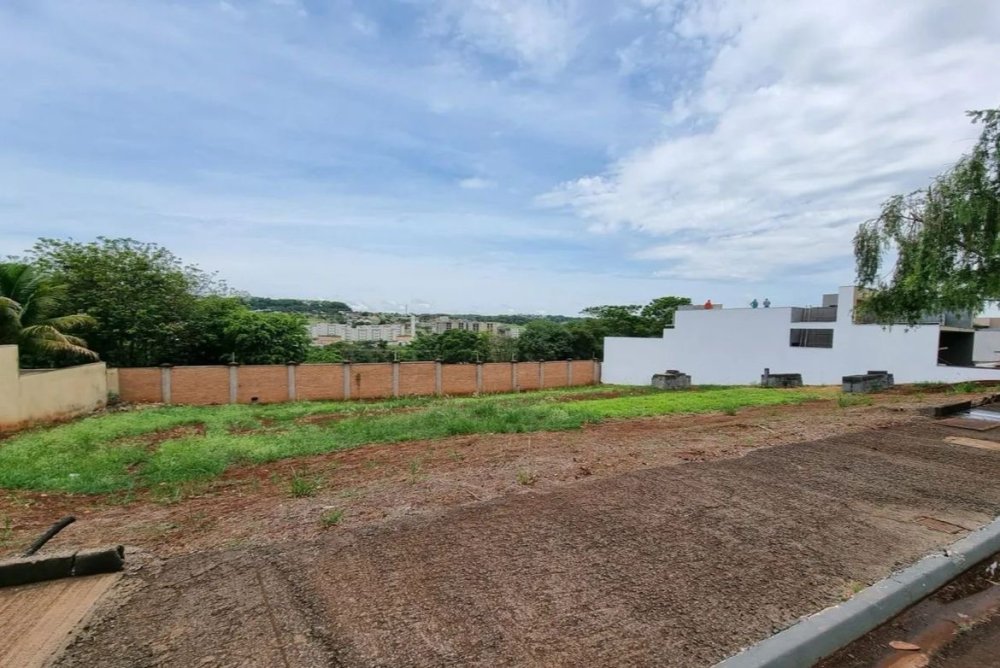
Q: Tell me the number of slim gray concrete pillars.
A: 11